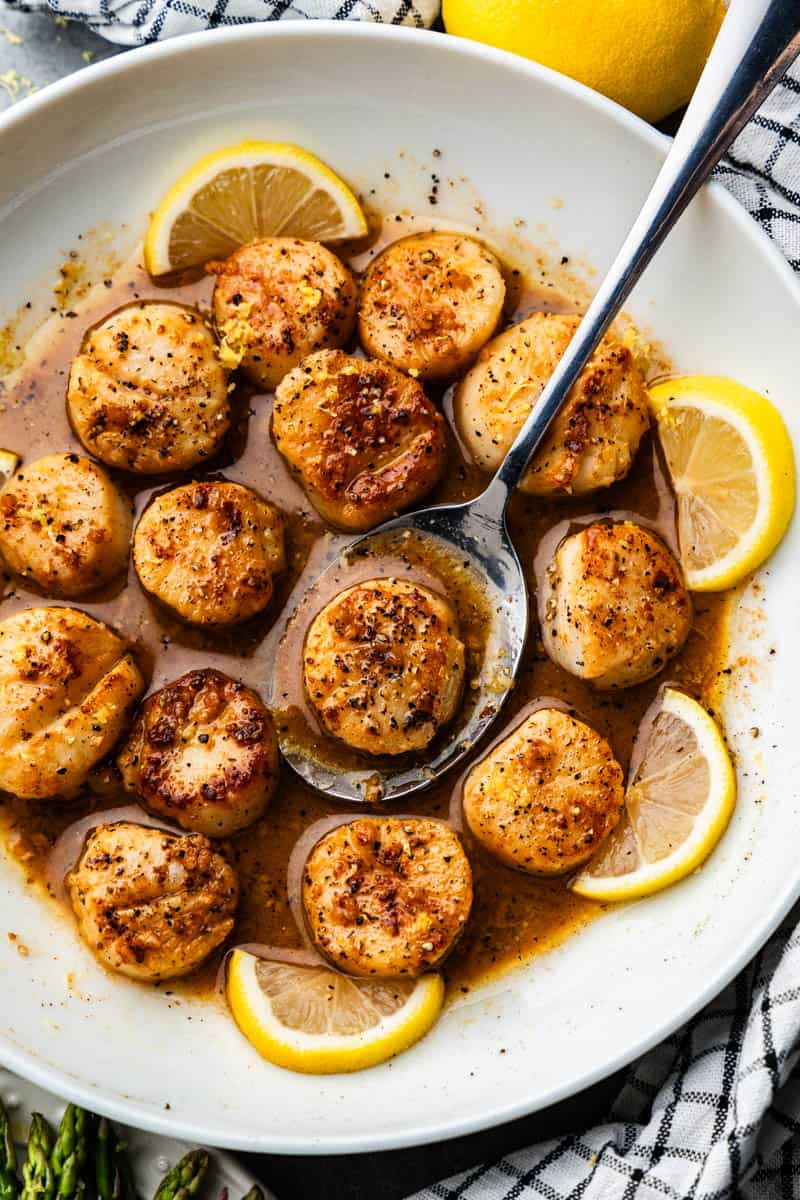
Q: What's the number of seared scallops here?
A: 14